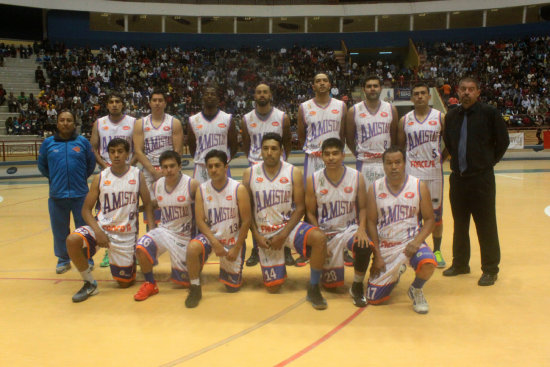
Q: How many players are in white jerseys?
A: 13